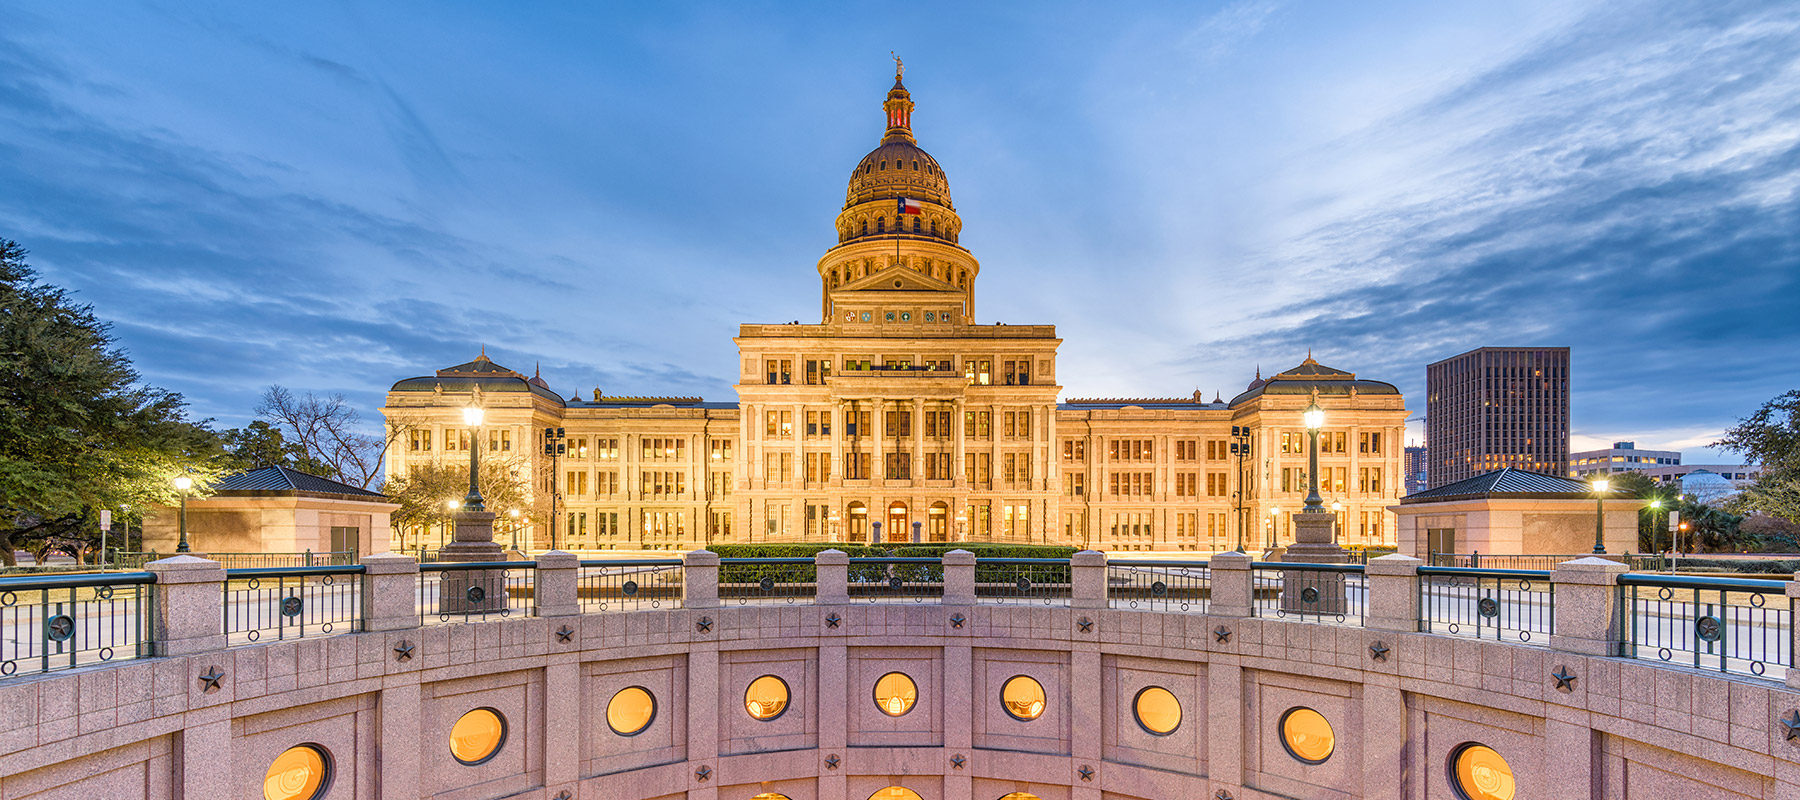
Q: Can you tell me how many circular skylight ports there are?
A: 9